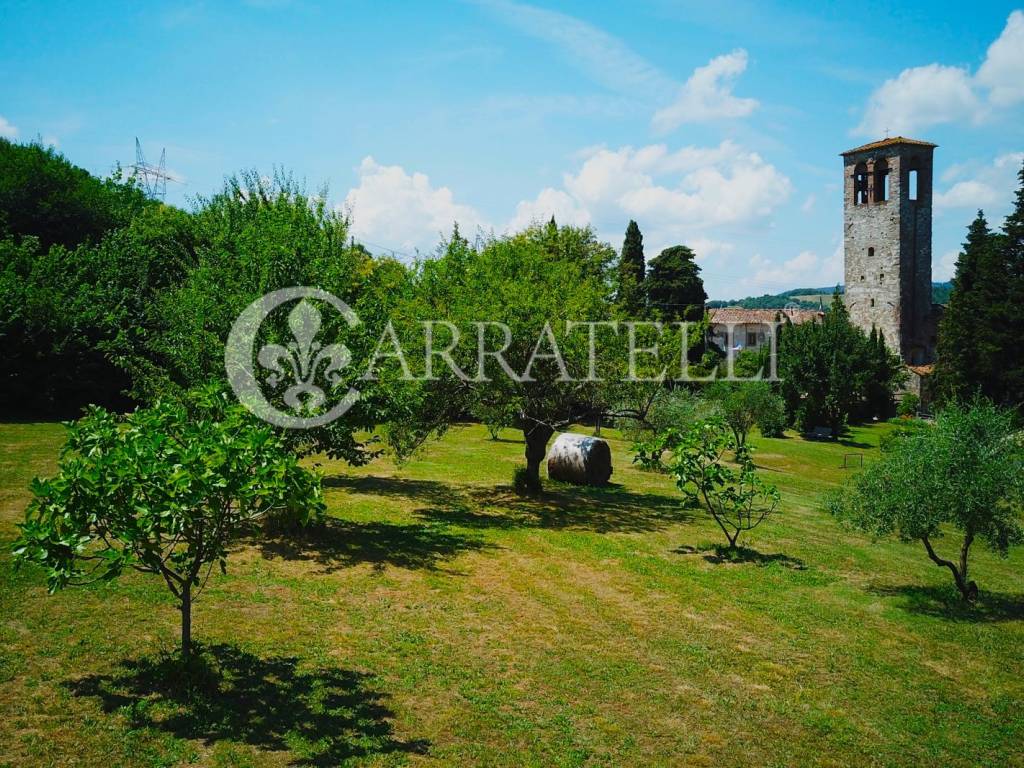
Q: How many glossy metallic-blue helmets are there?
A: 0